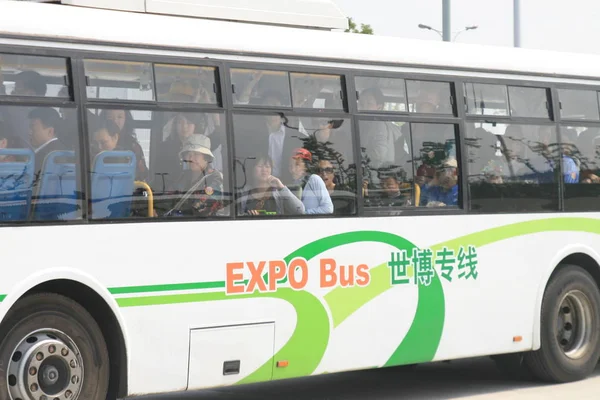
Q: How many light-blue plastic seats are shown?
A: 3